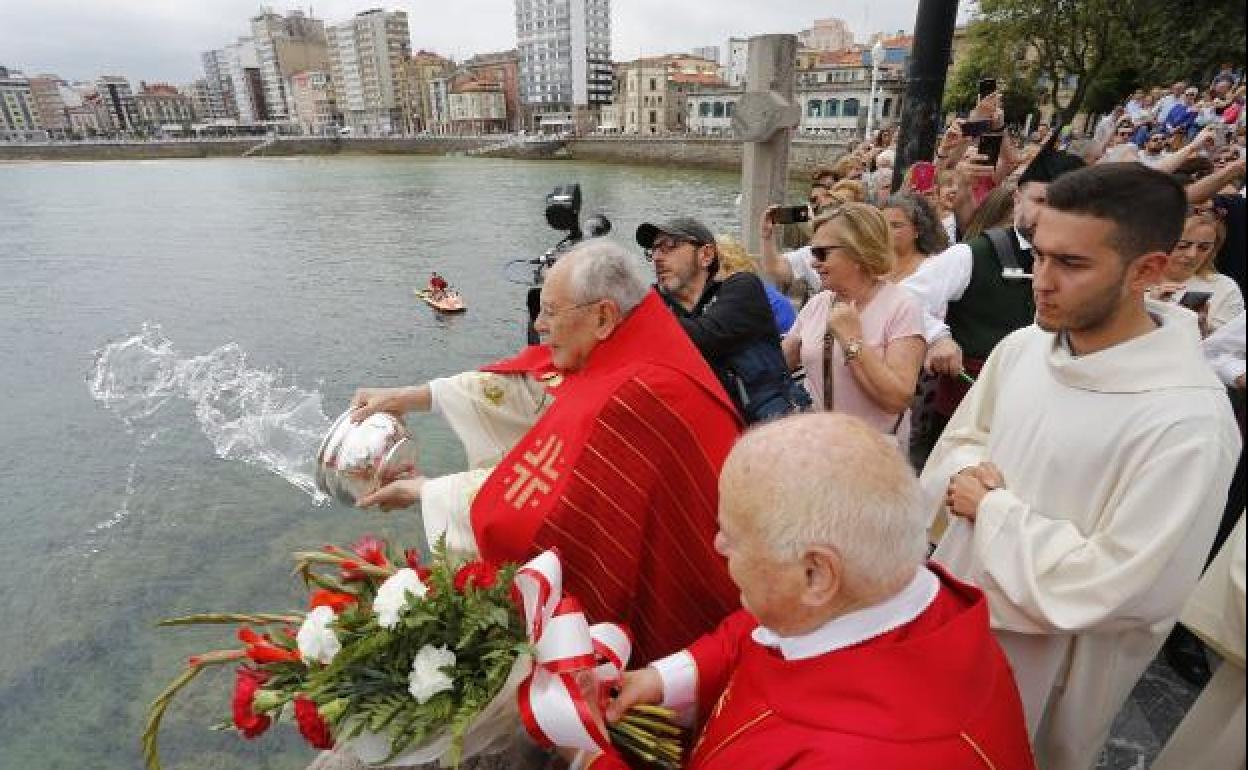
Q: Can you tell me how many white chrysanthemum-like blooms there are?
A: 3